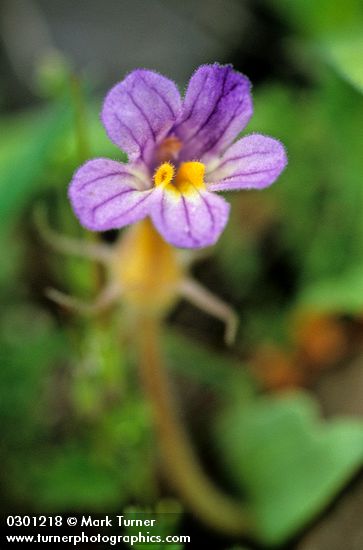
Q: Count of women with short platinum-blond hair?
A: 0